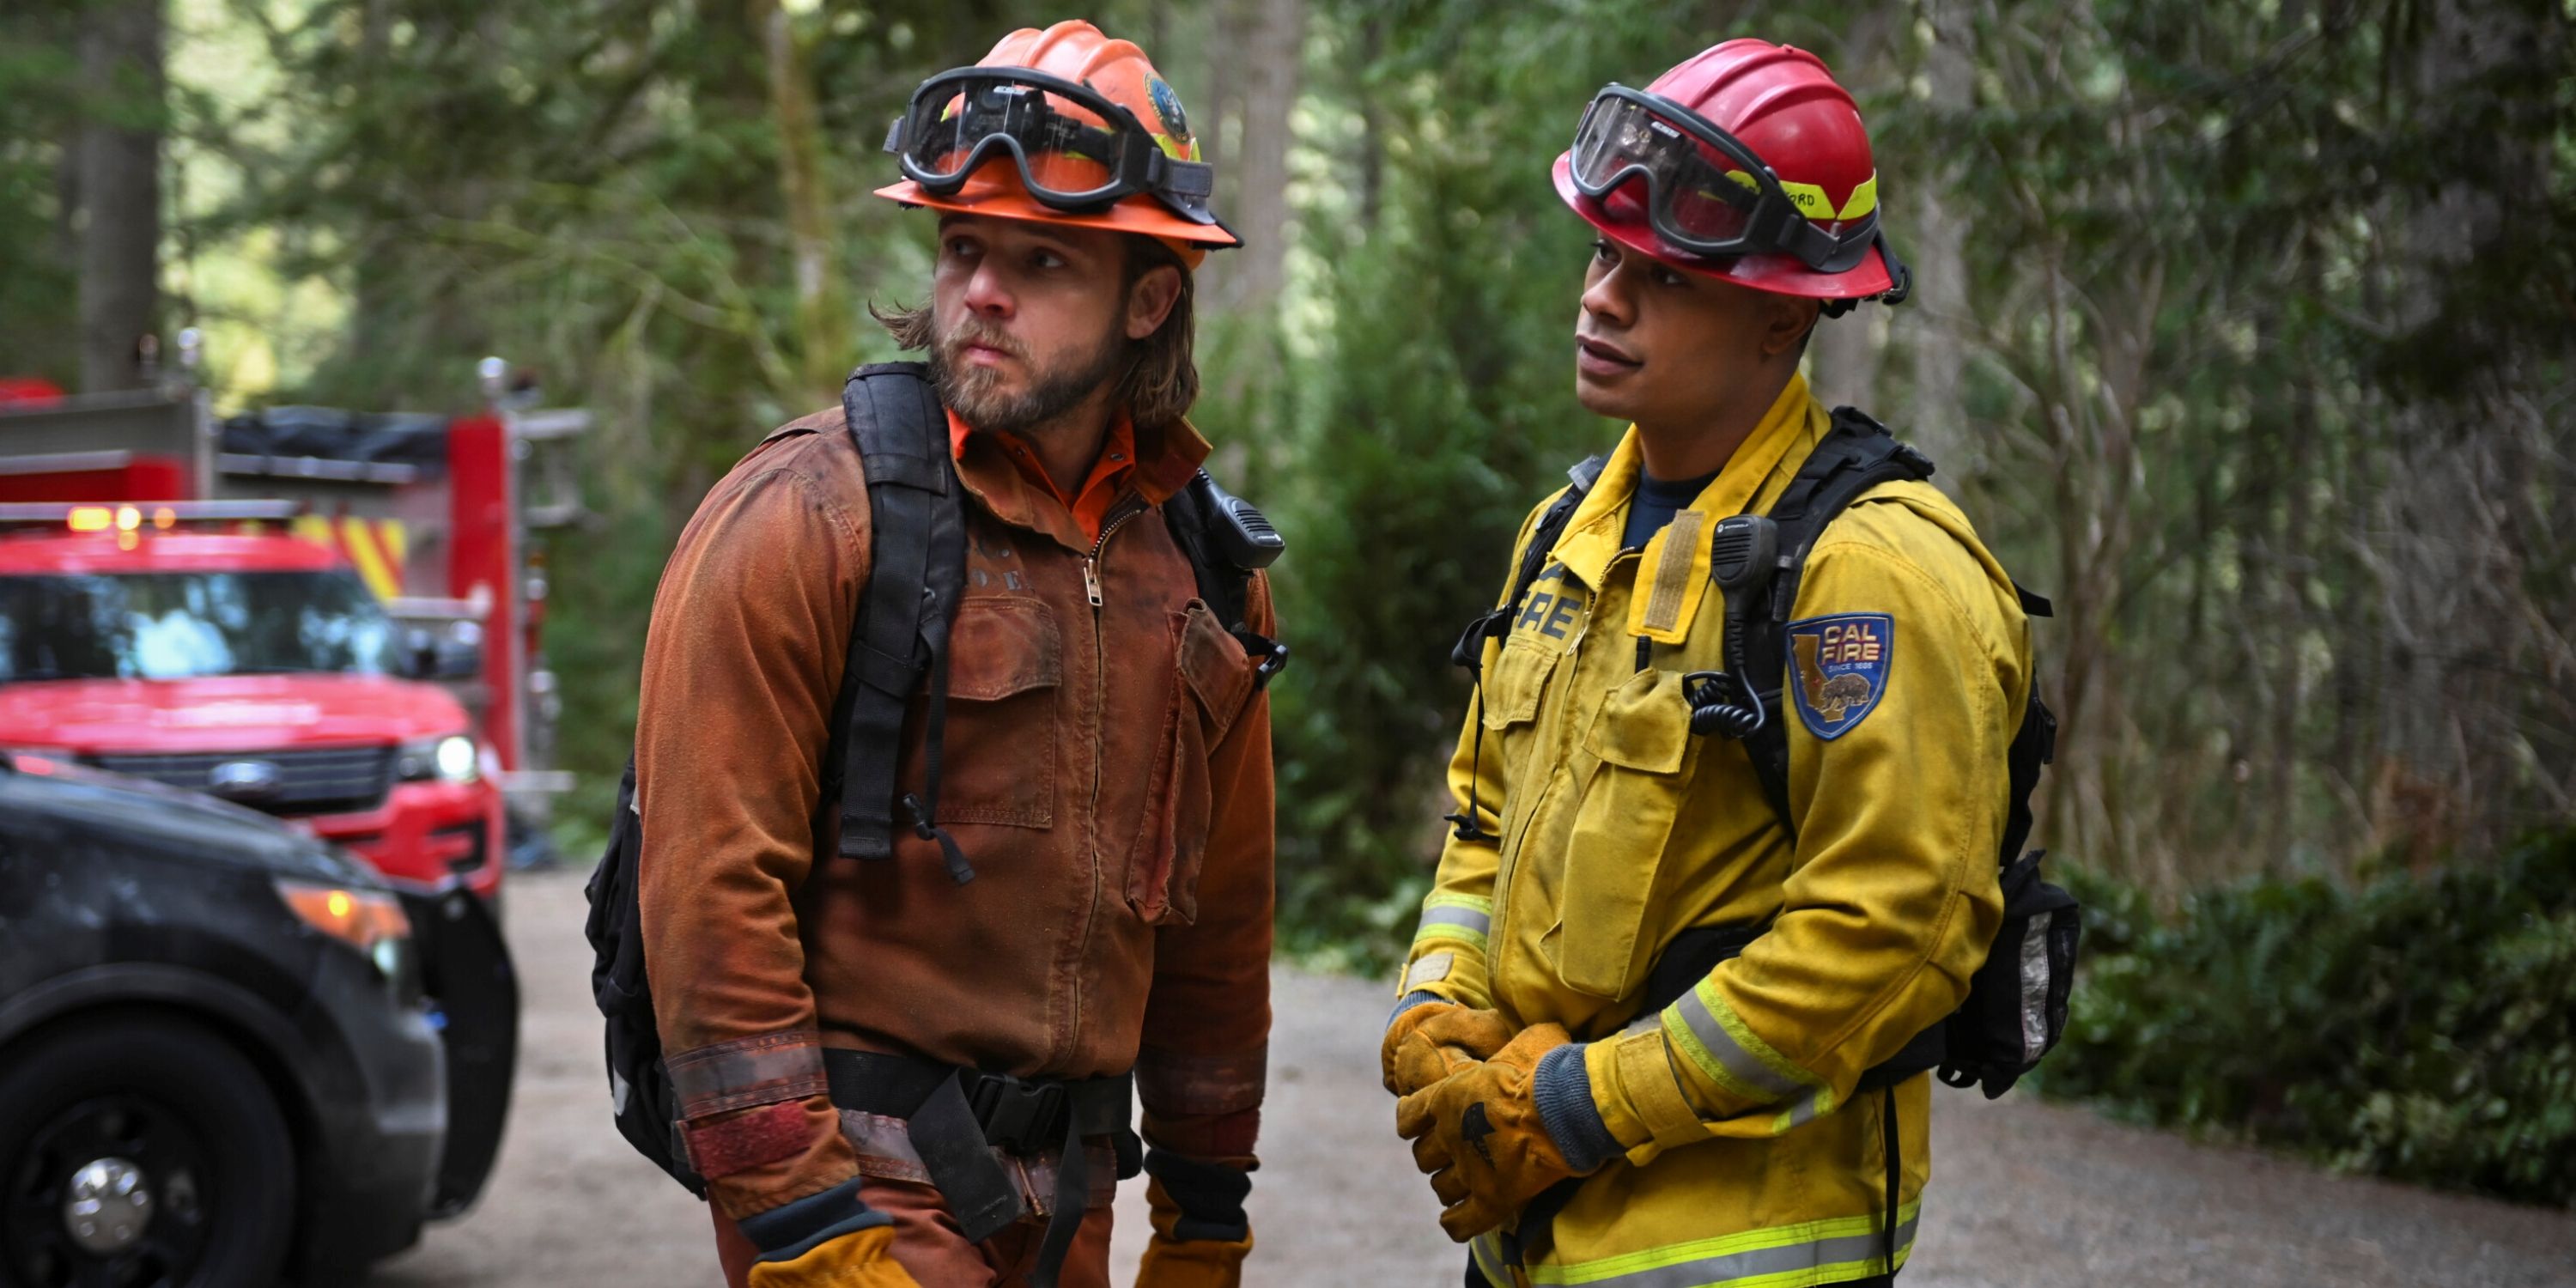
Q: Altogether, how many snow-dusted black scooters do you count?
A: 0